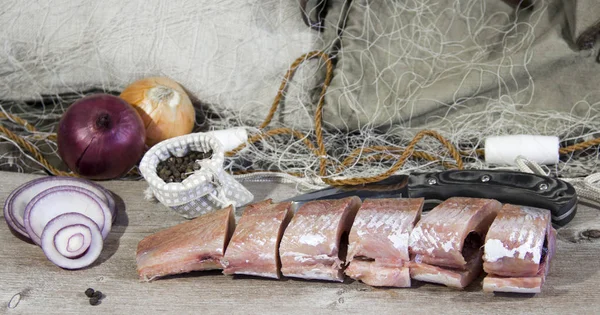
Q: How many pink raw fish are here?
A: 6